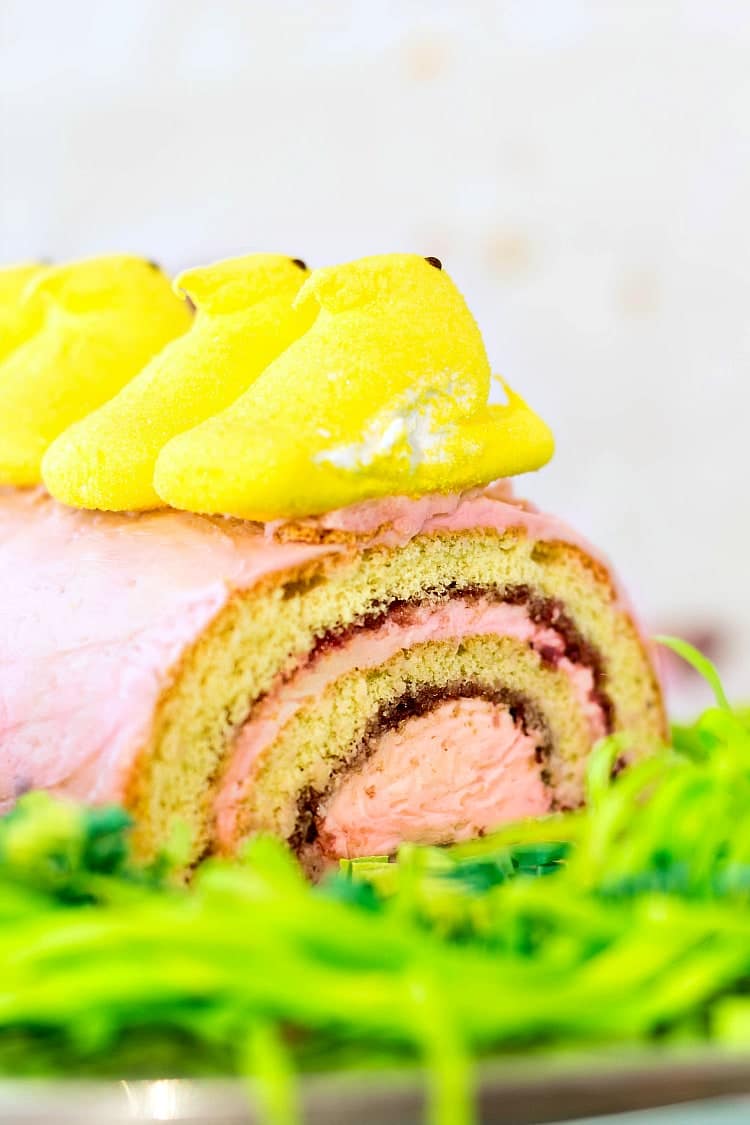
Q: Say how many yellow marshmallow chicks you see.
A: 4